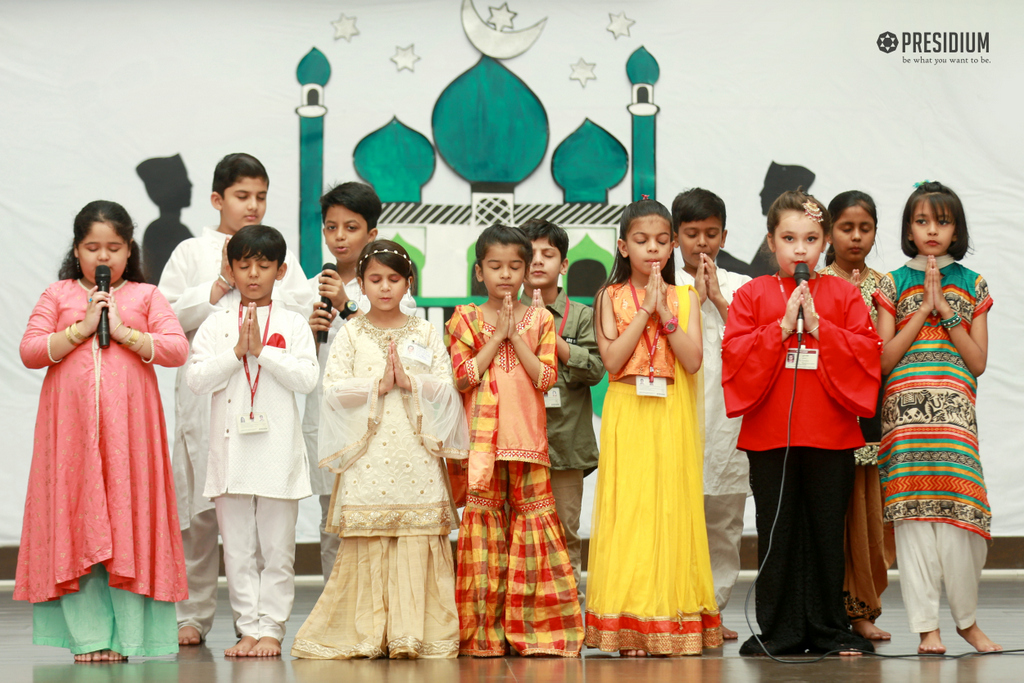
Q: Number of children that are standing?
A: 12